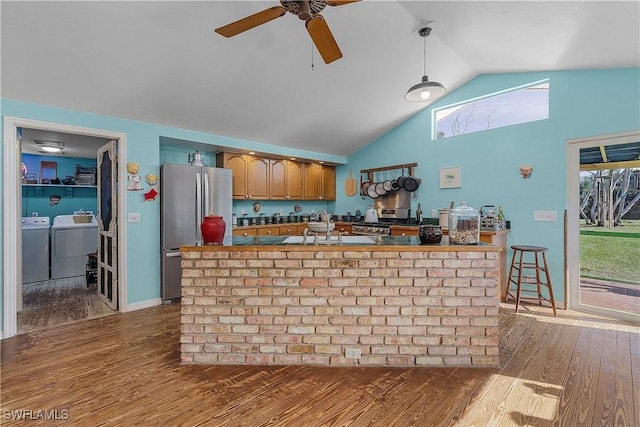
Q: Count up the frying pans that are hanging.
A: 7